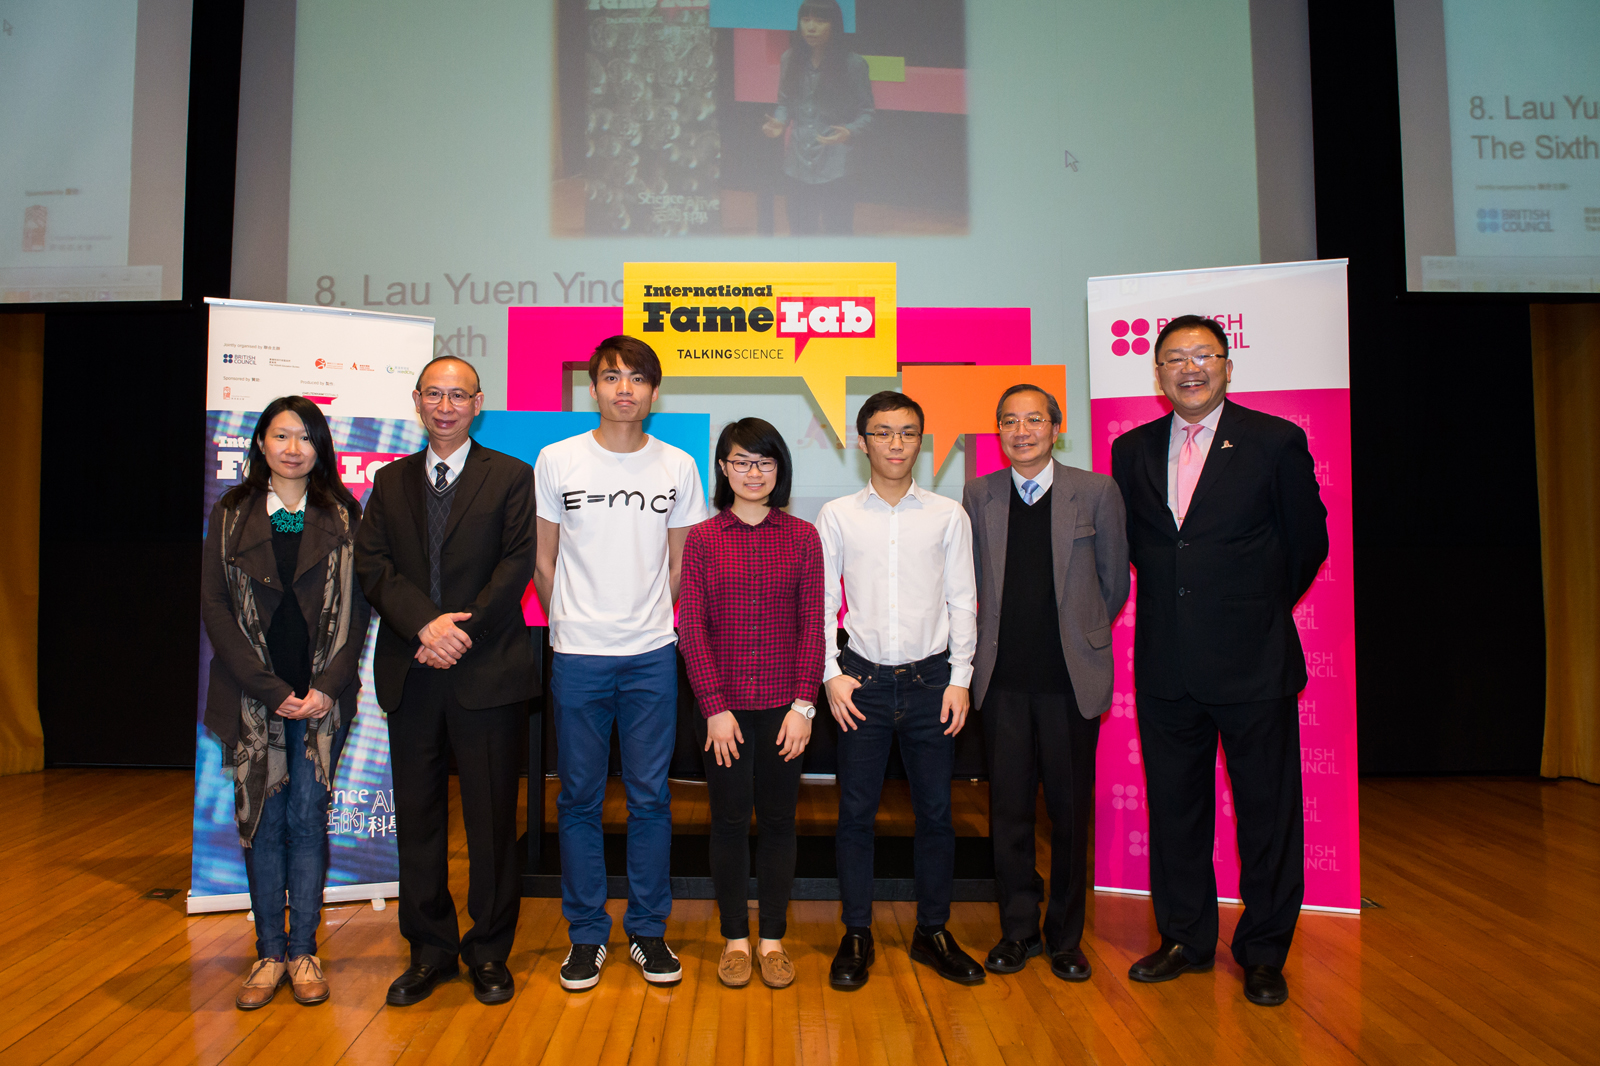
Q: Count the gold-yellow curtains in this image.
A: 2